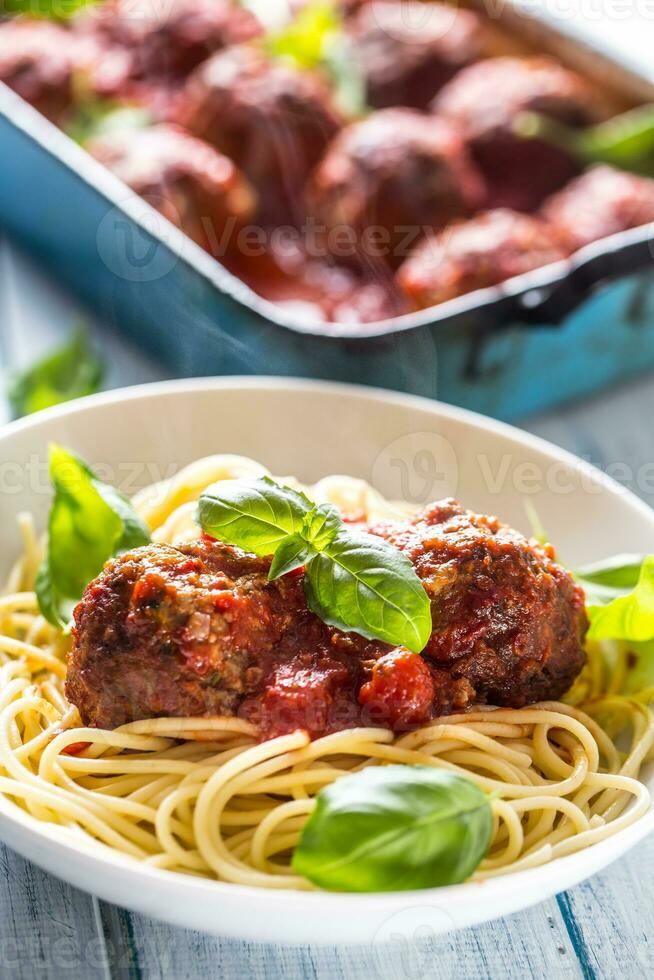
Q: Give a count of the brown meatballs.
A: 11